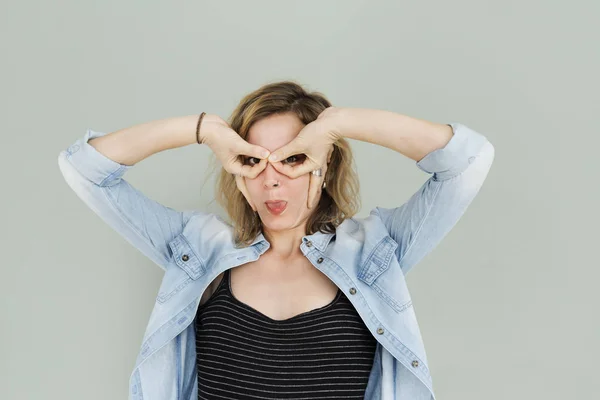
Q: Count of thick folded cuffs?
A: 2